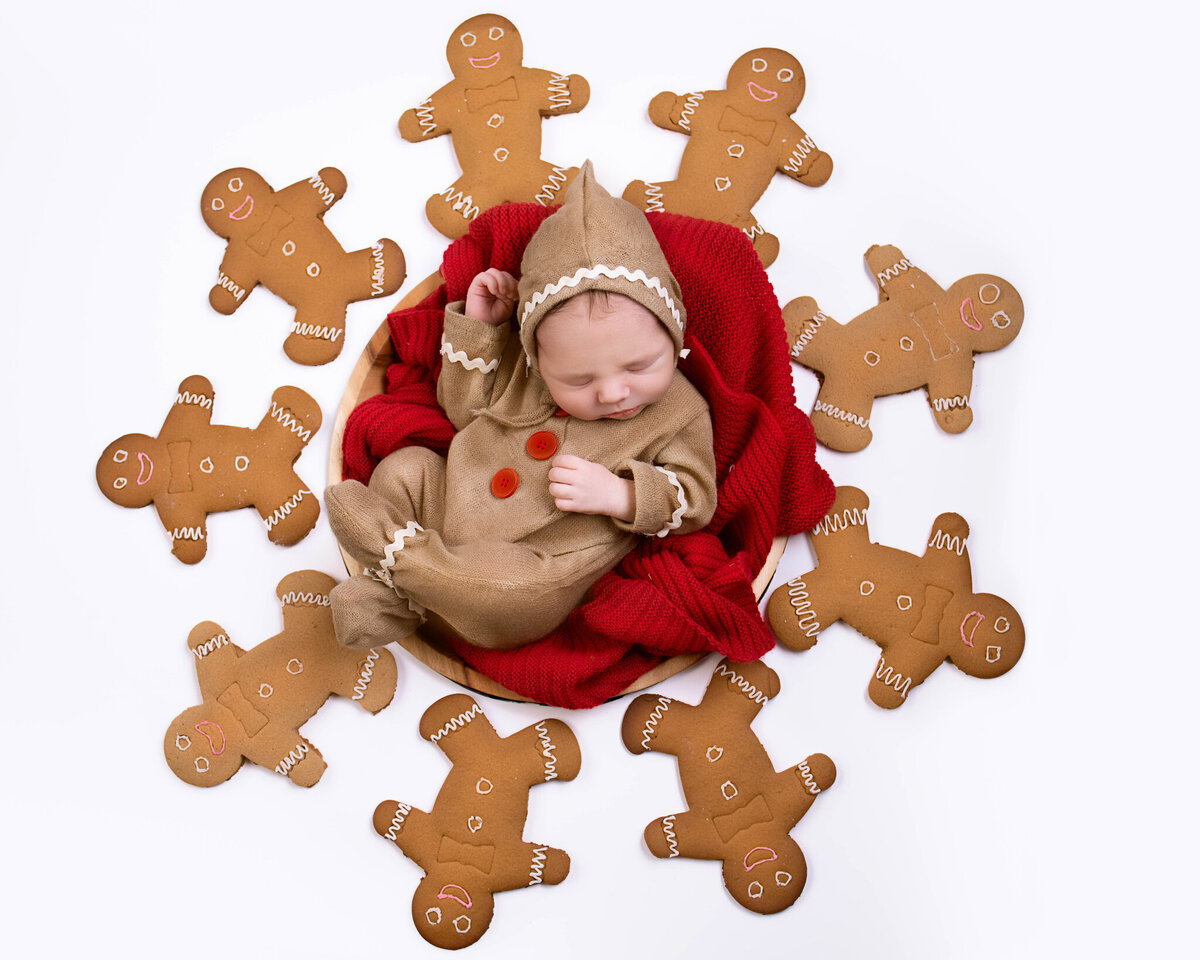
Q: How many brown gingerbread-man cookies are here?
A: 9